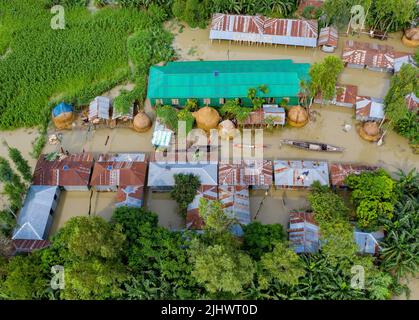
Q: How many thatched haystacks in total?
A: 7